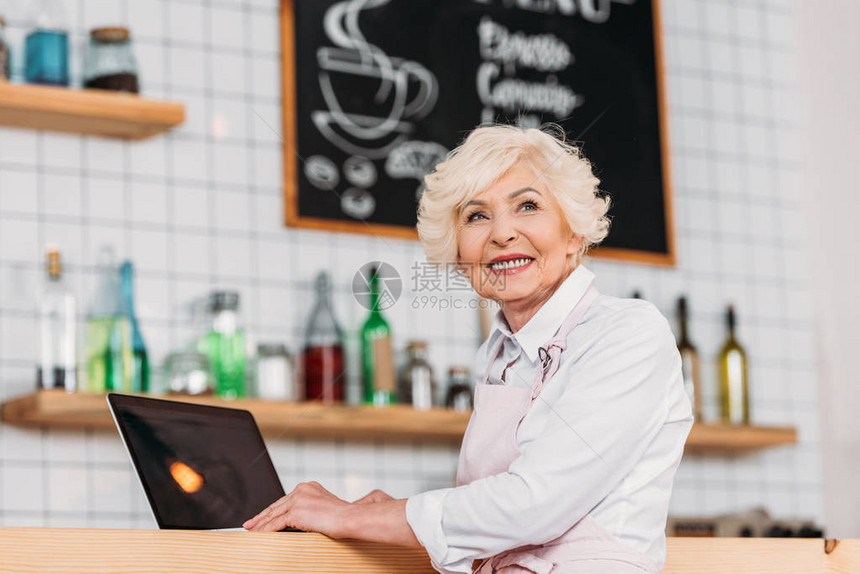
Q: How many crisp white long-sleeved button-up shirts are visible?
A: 1